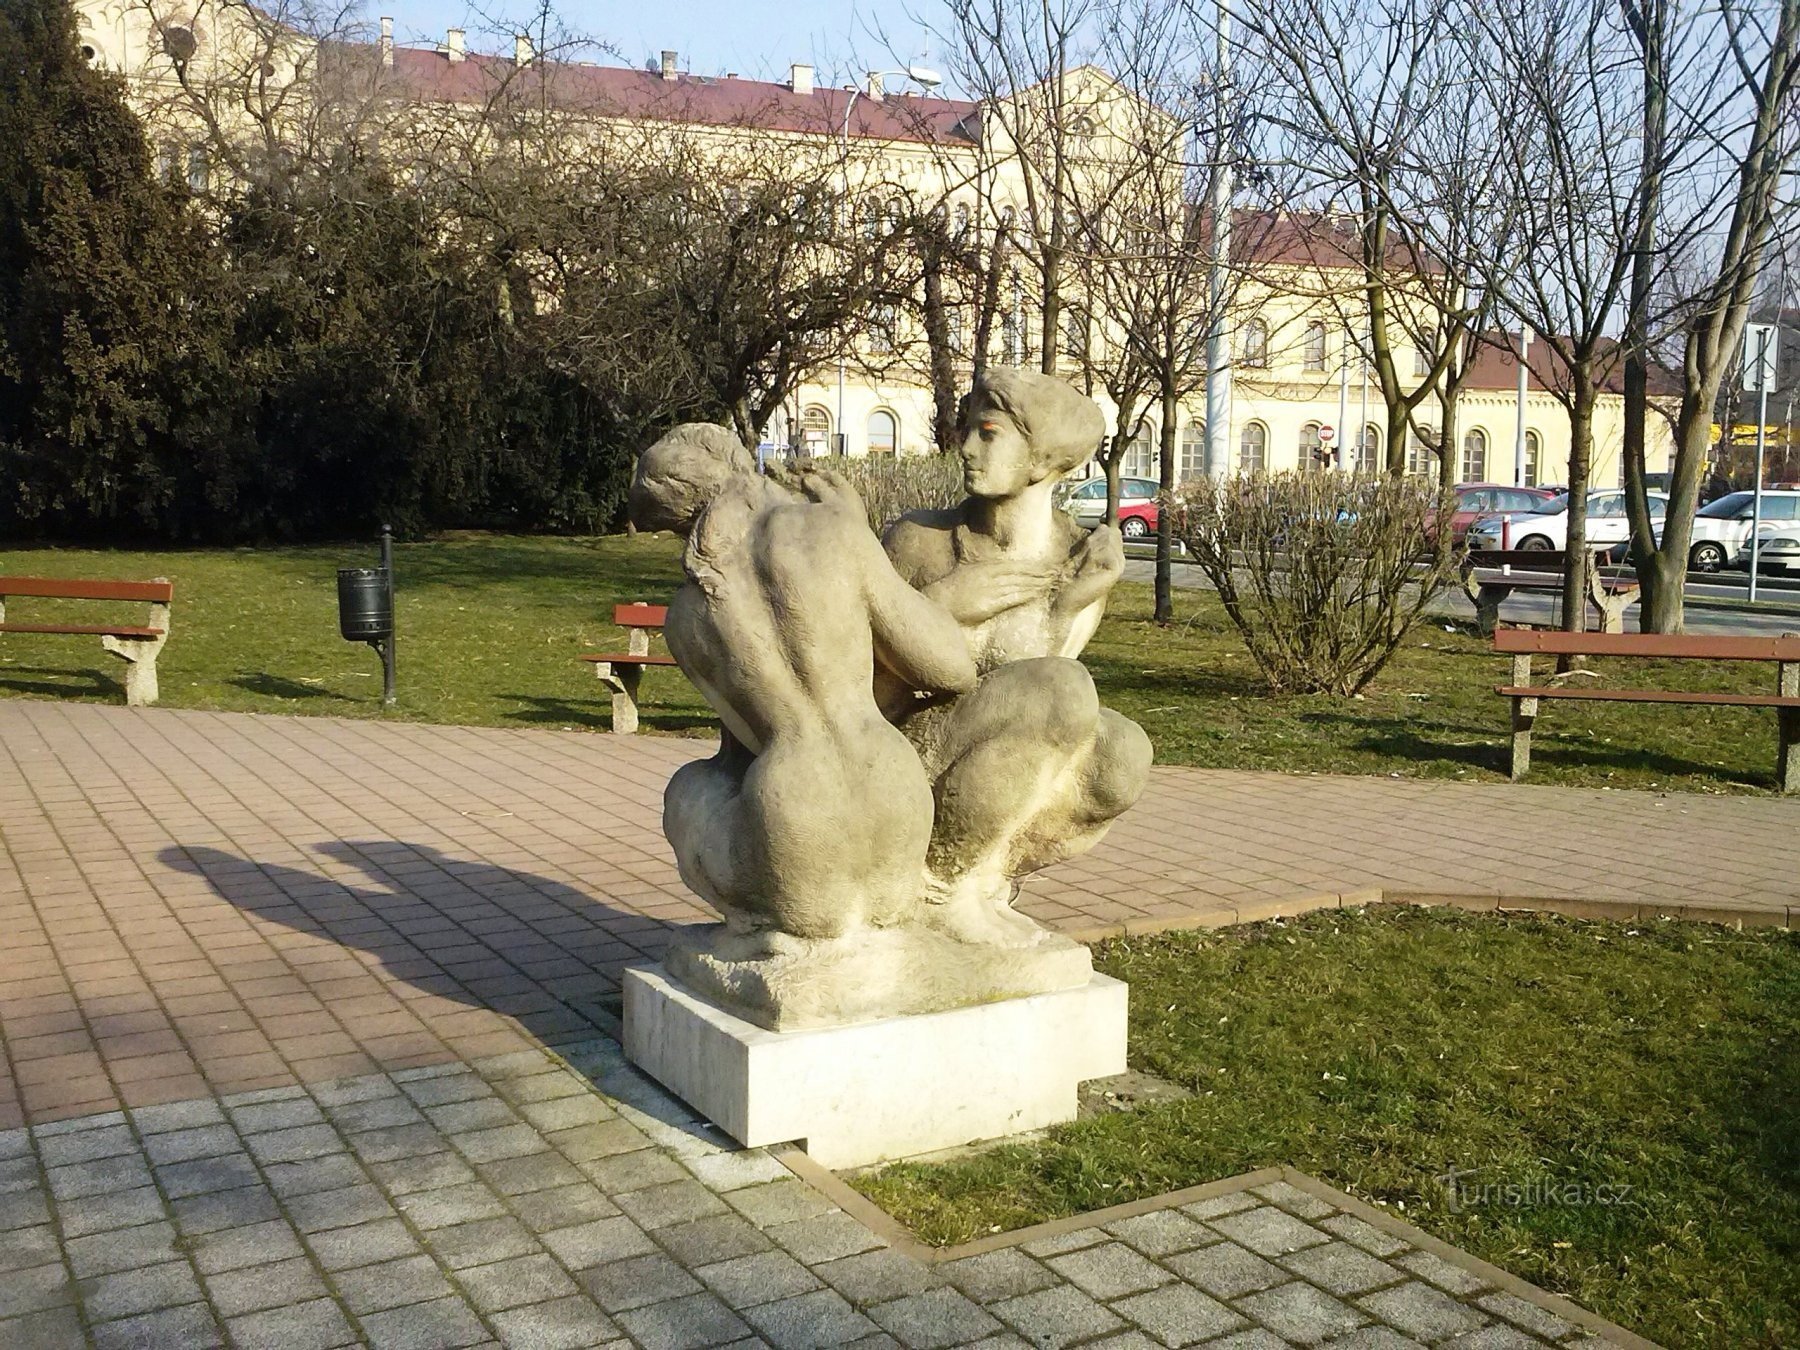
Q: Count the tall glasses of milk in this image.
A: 0